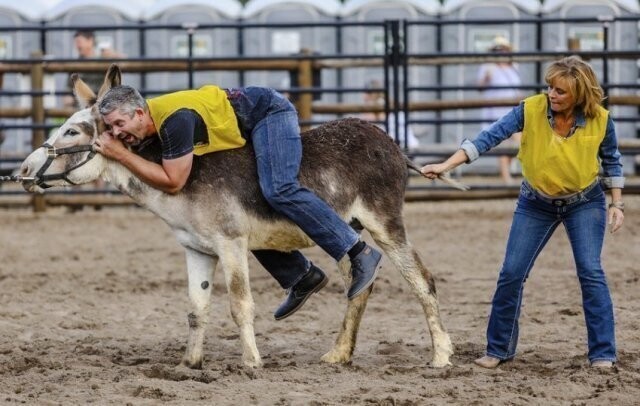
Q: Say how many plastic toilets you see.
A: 7